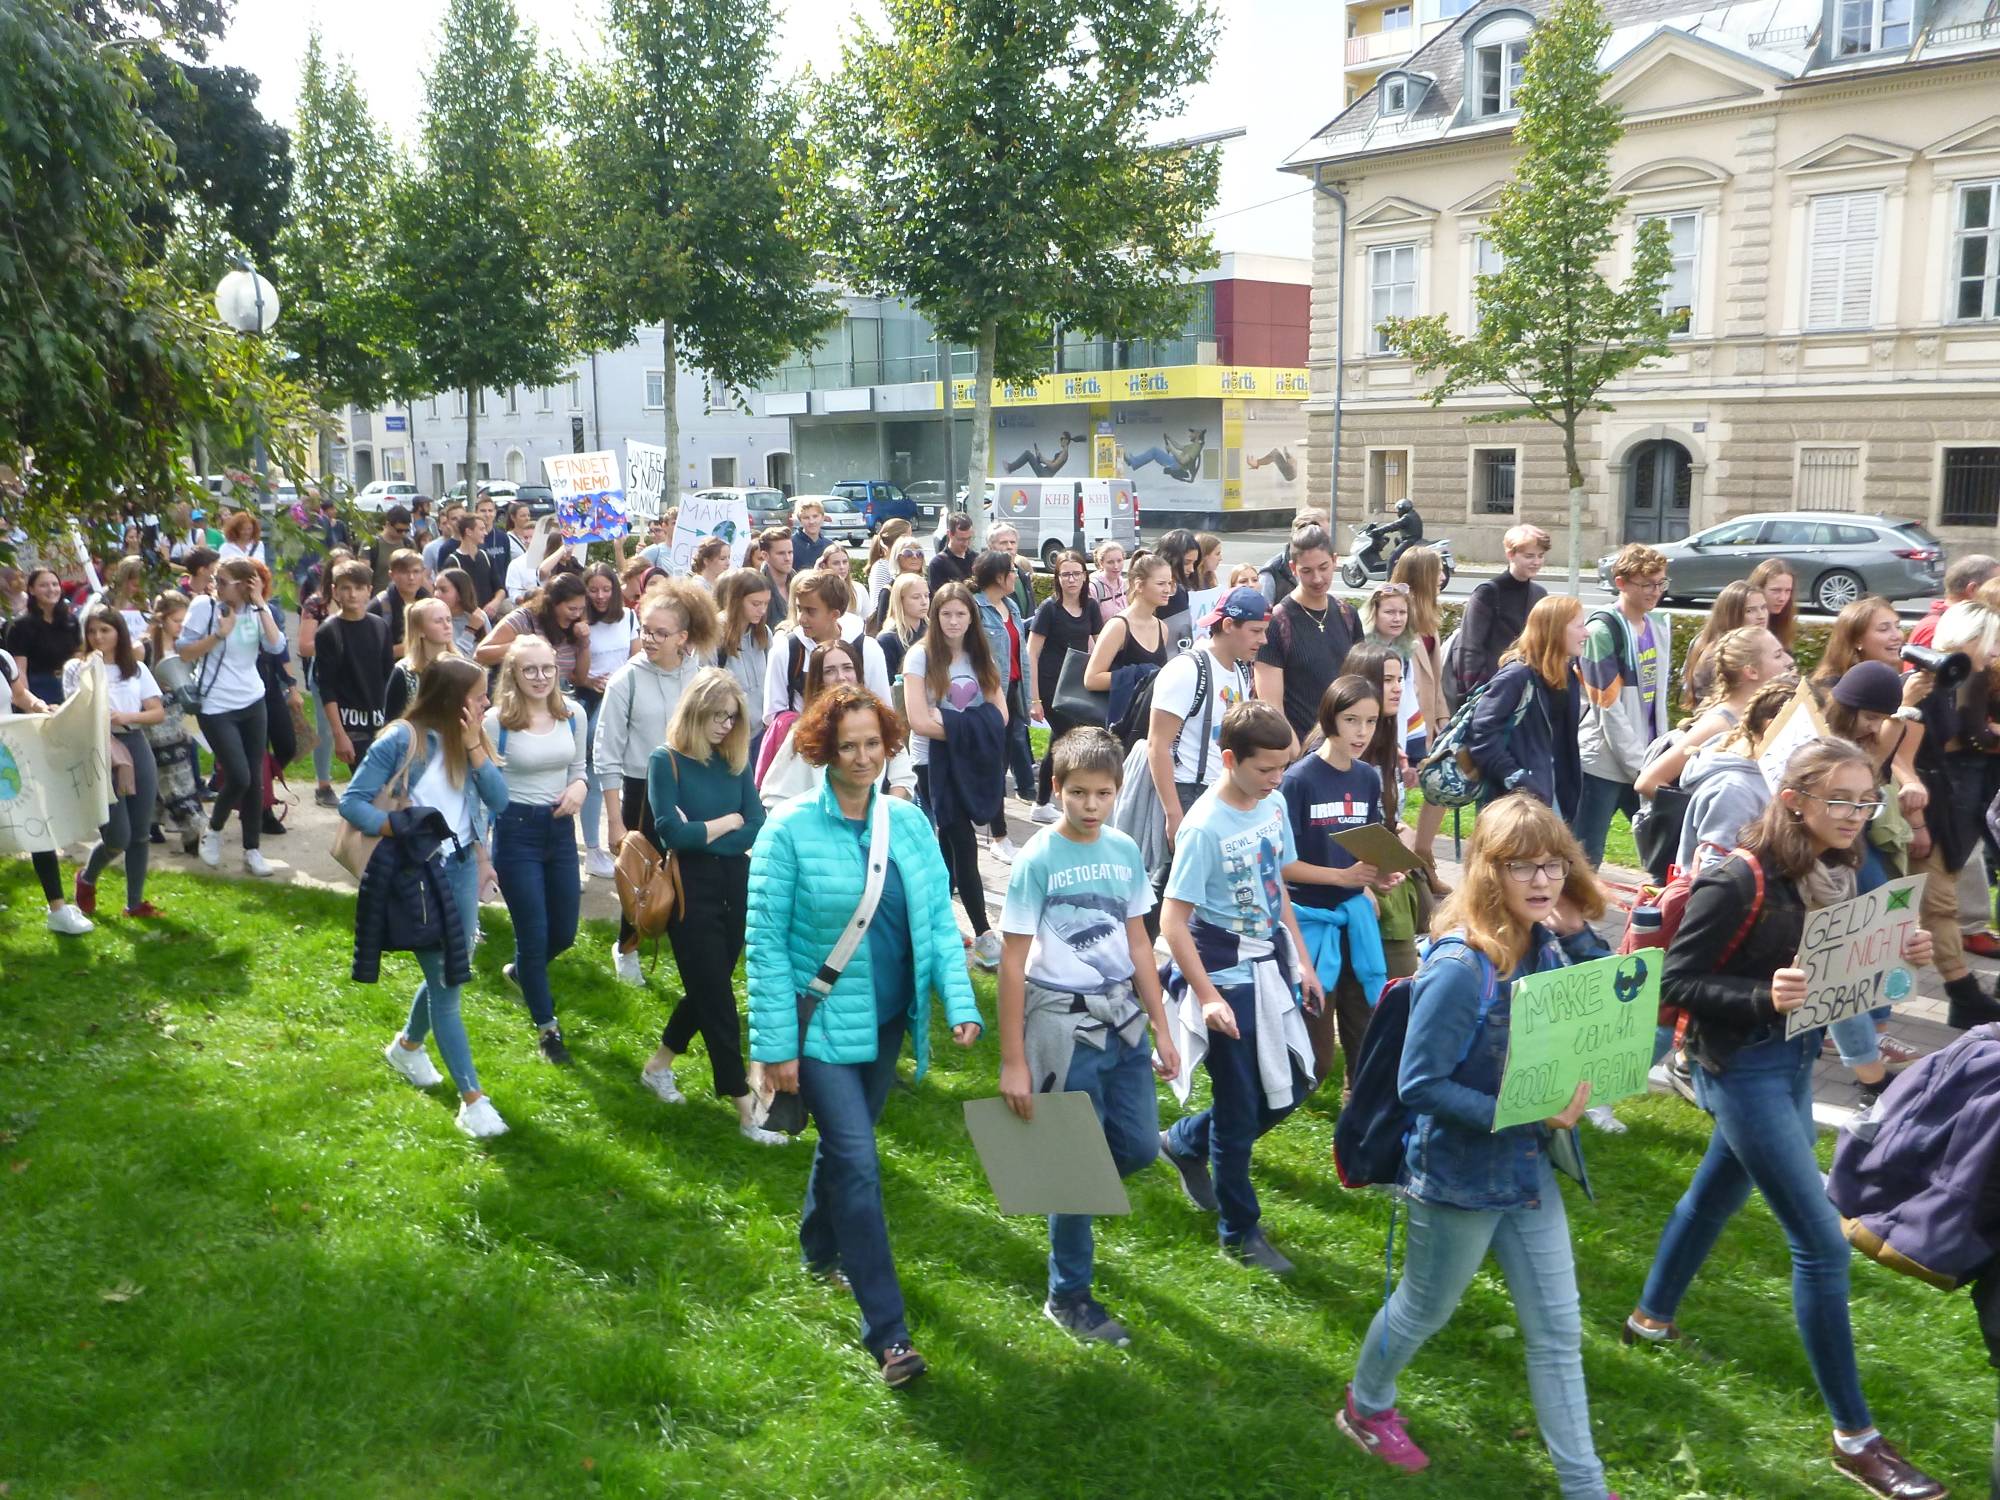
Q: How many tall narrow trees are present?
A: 5